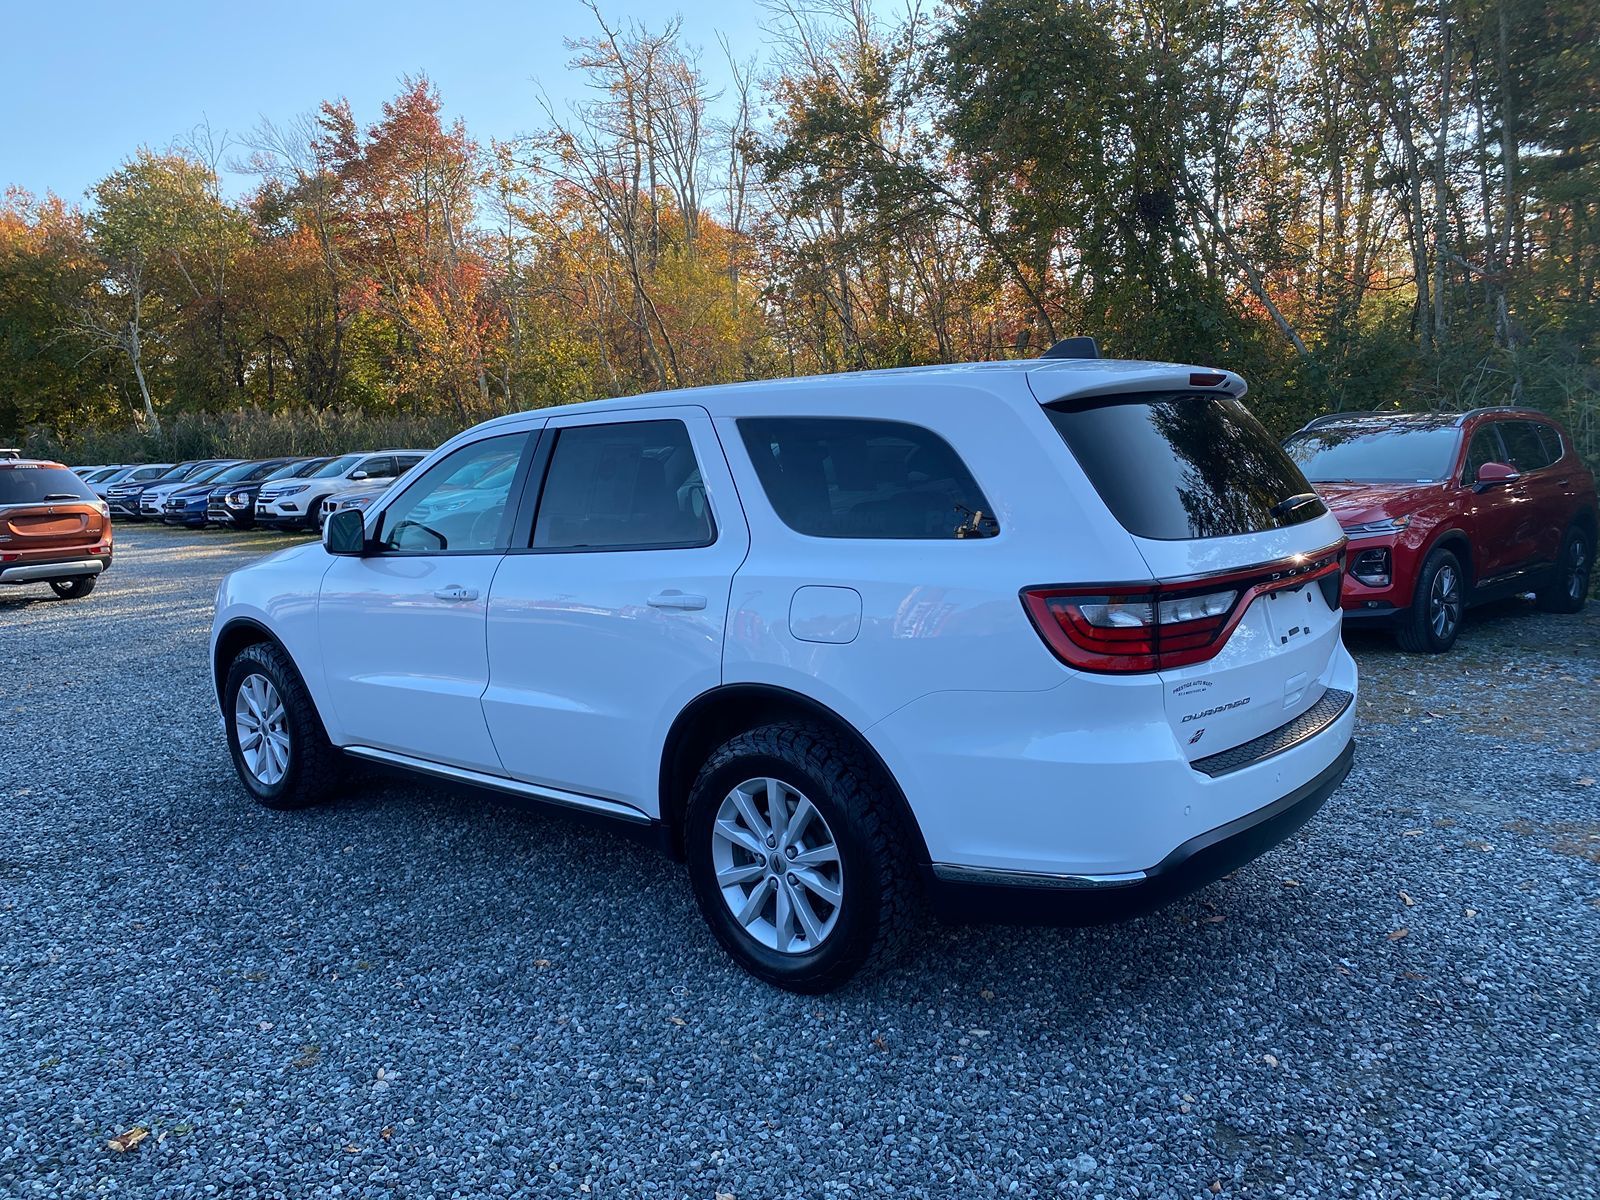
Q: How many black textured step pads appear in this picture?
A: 1